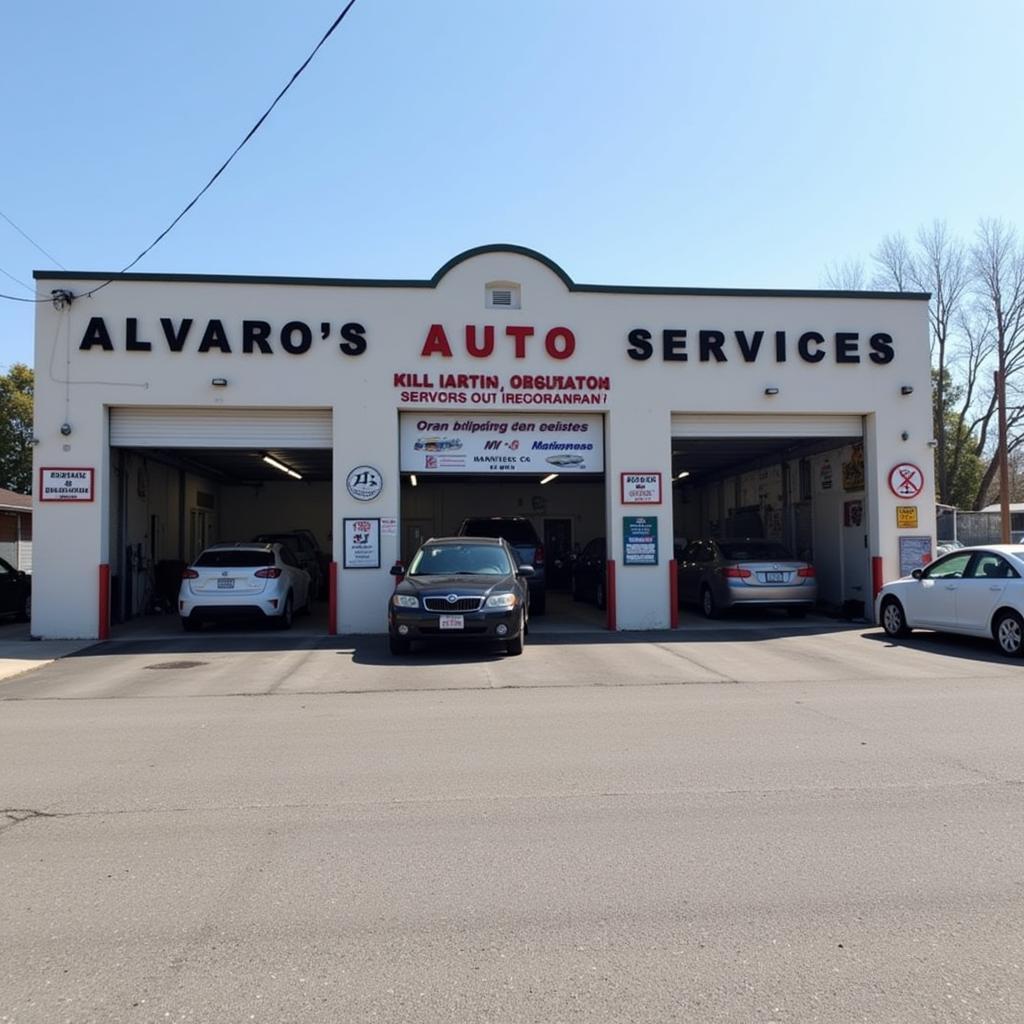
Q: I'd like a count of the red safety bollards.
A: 6